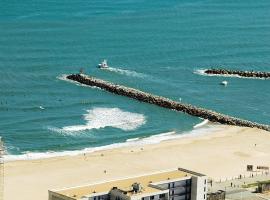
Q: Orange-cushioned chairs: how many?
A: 0